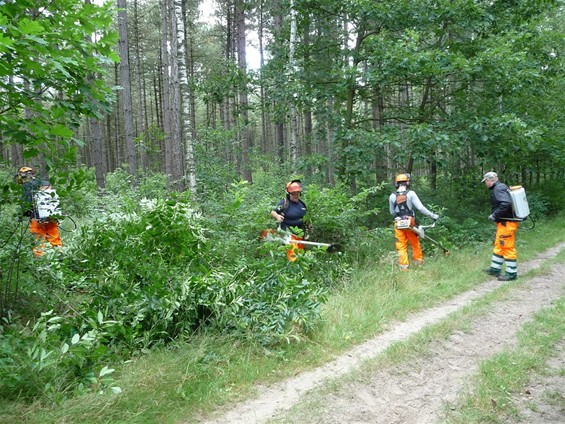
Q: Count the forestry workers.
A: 4